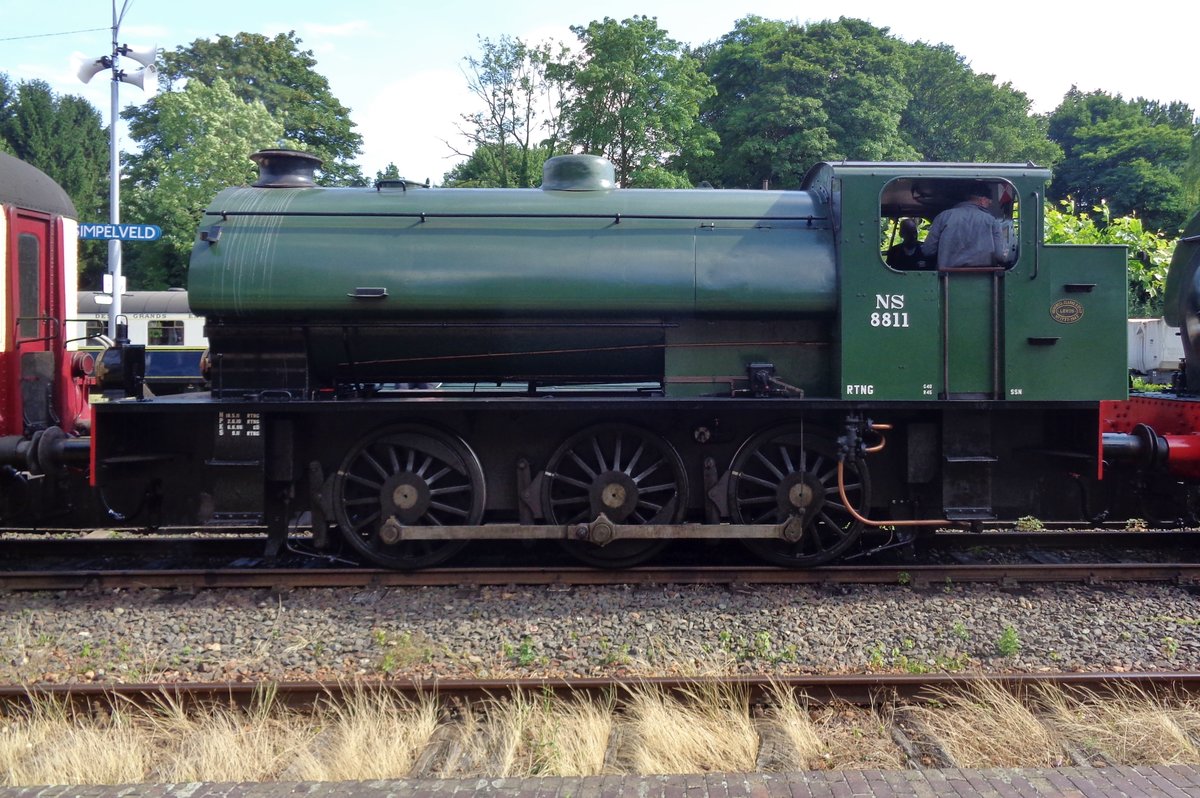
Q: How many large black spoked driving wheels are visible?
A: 3